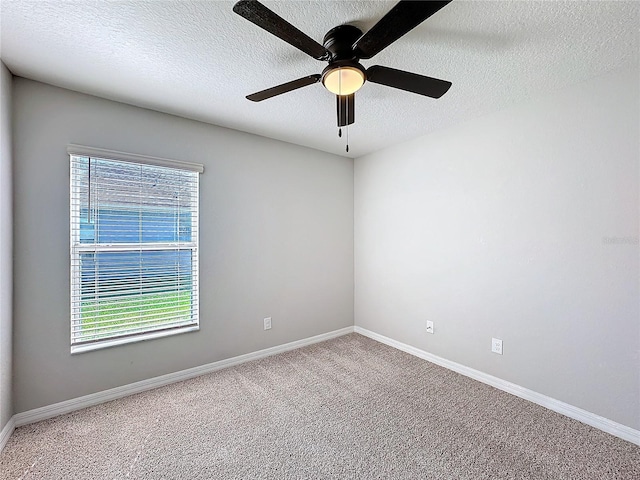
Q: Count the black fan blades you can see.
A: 5